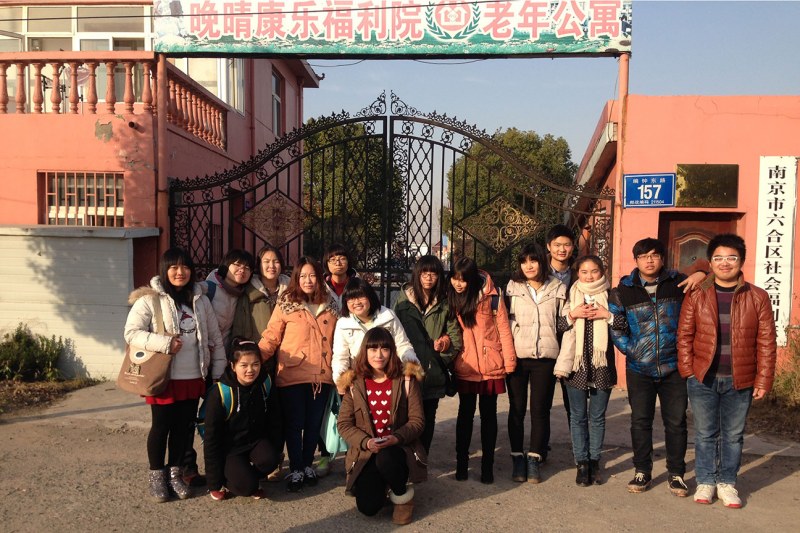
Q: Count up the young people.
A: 15